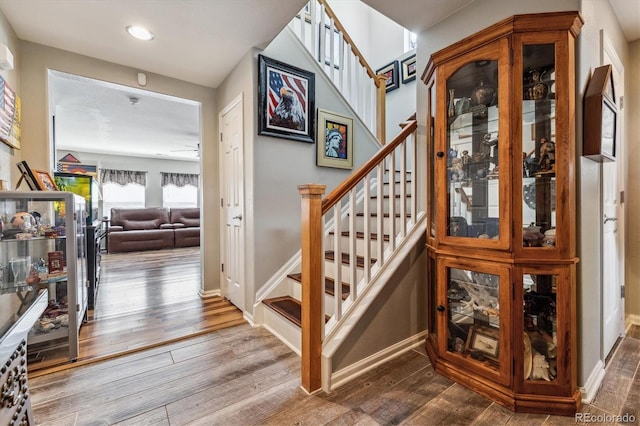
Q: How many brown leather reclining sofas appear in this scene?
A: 2